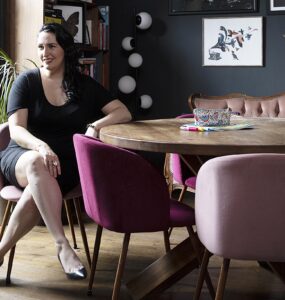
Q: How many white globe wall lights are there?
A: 5